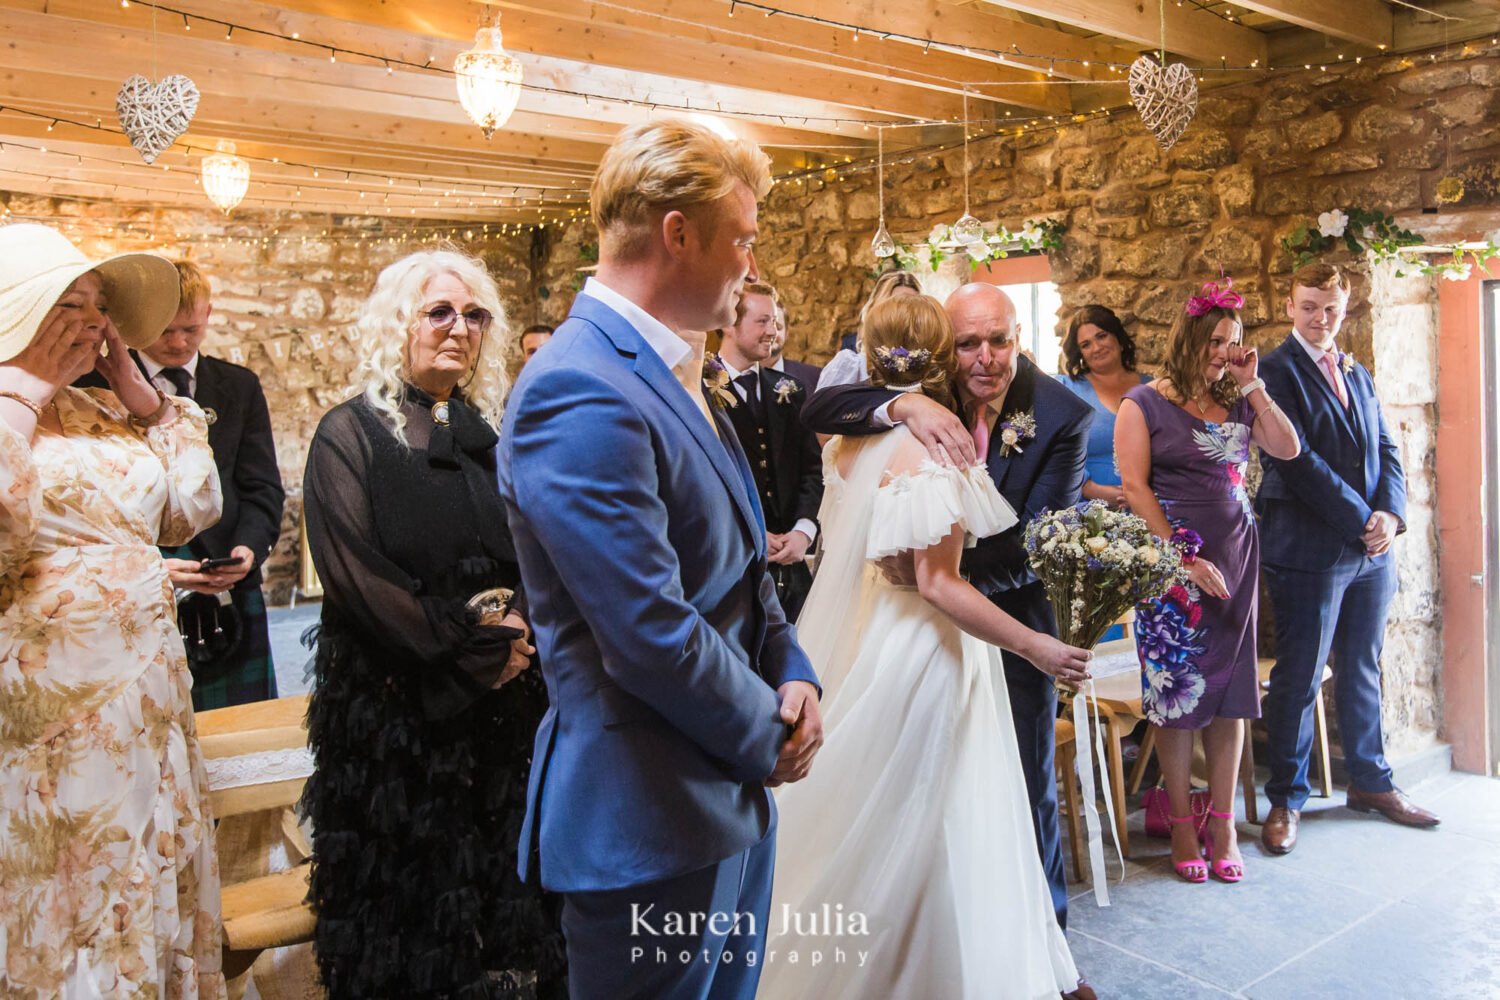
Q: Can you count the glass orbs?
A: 2